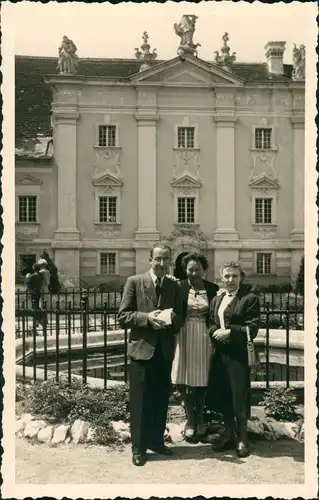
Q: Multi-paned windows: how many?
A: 9